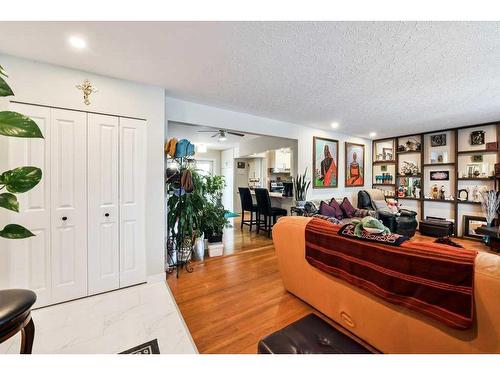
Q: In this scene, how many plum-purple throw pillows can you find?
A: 3